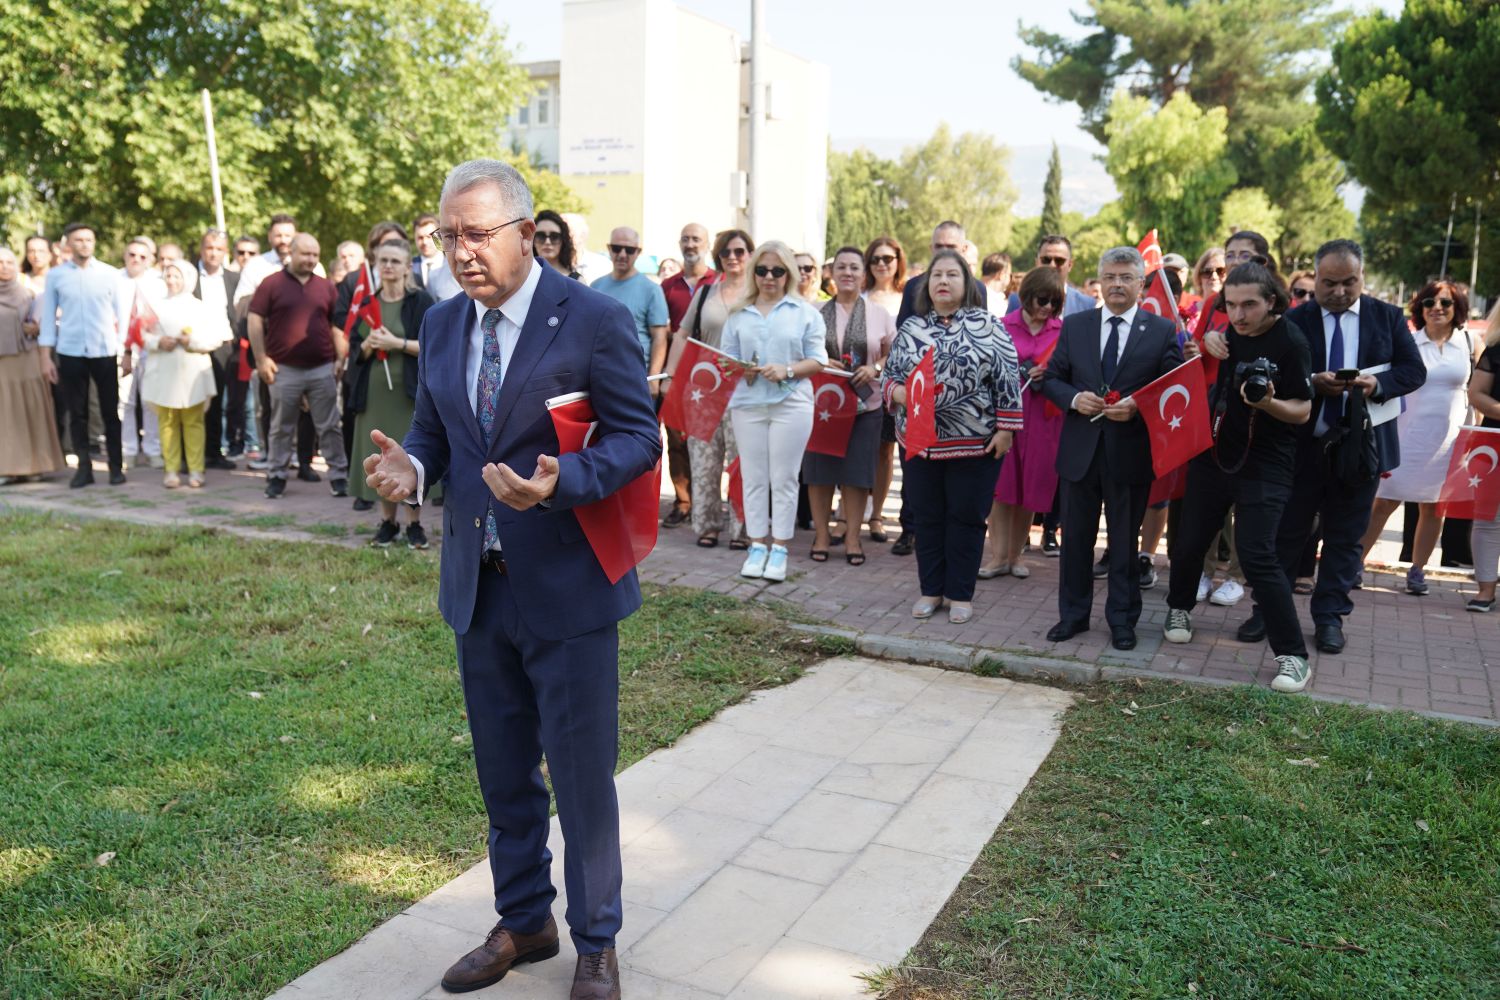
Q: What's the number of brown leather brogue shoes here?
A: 2